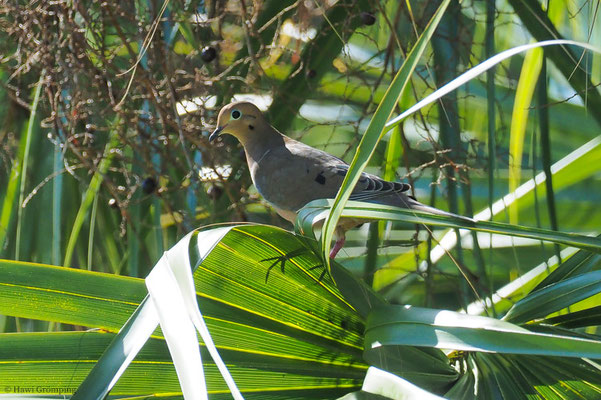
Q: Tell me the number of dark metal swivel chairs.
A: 0